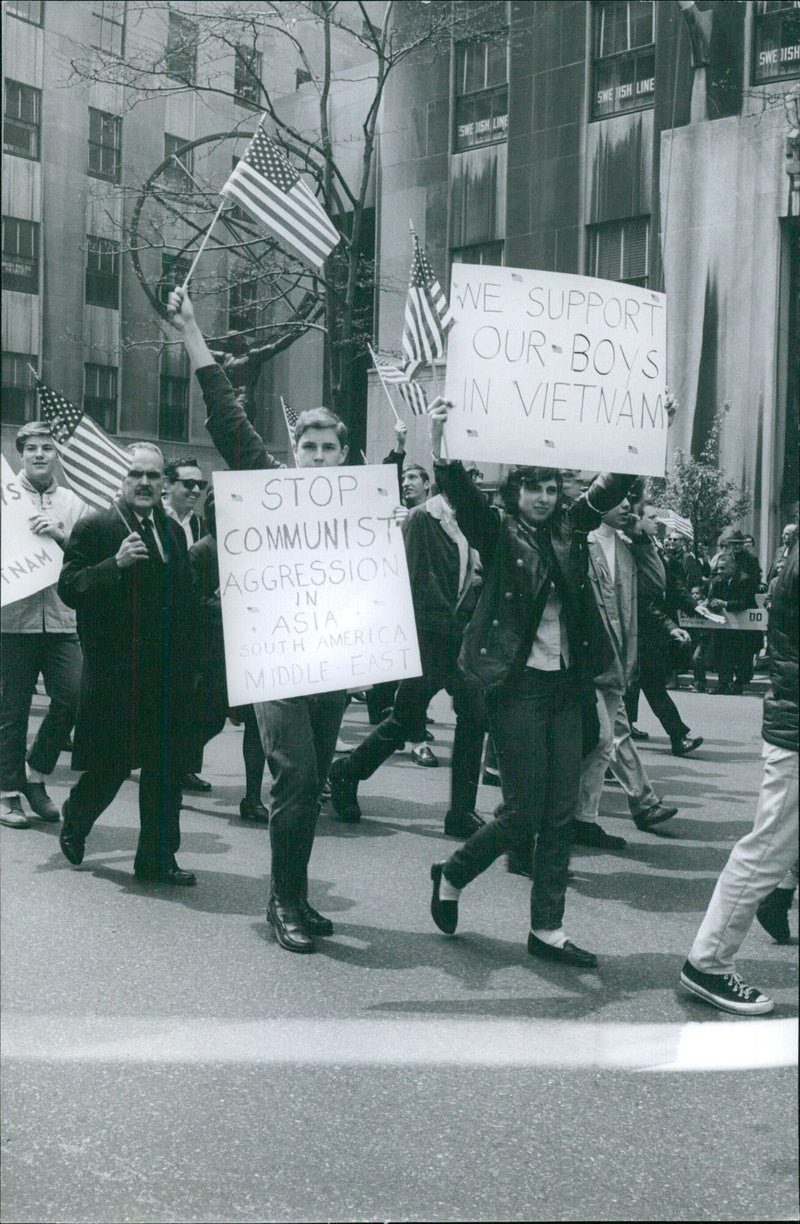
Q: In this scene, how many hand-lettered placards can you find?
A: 3